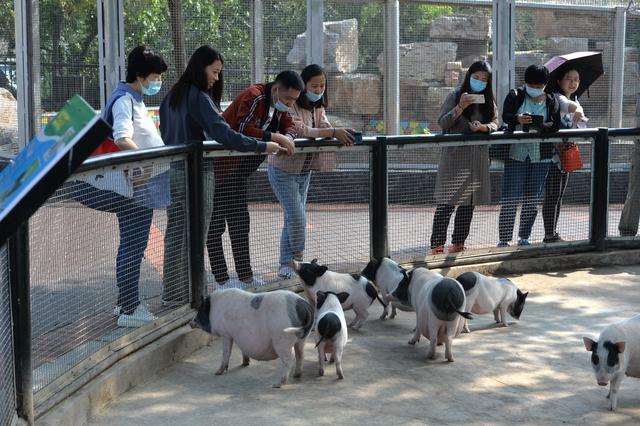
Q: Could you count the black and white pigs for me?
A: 7